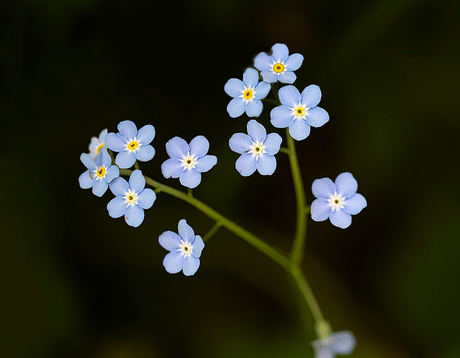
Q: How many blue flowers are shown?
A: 12